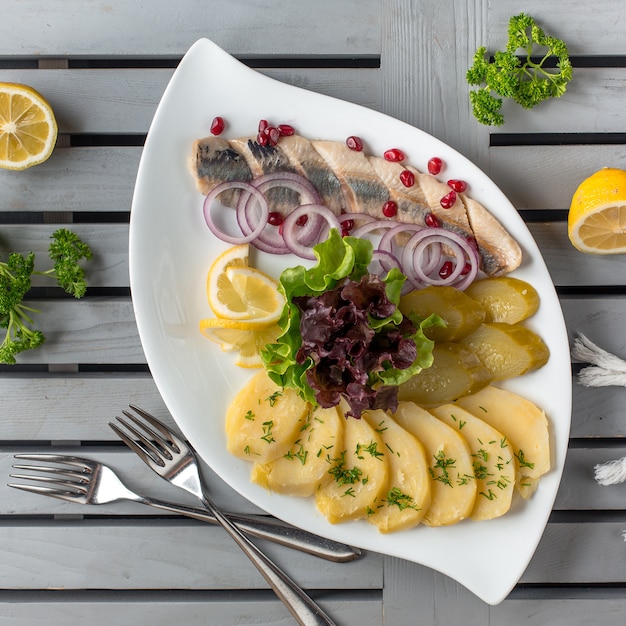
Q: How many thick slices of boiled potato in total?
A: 7